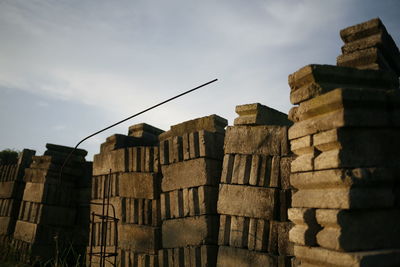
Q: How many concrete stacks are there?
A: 6